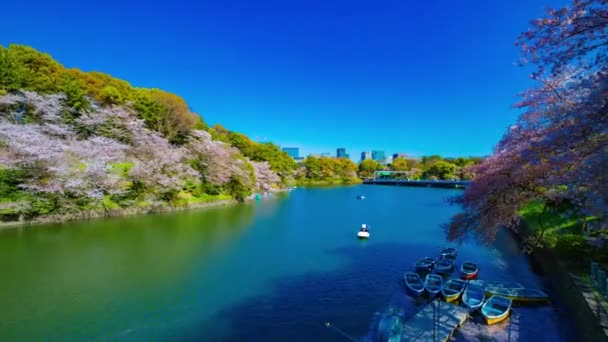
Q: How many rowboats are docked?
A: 9